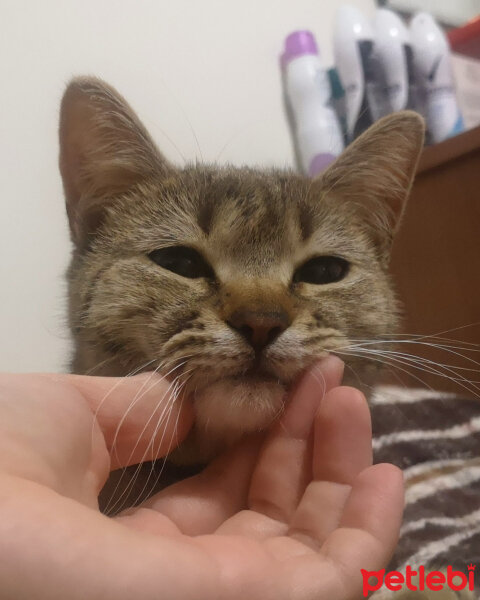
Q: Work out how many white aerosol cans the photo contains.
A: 4